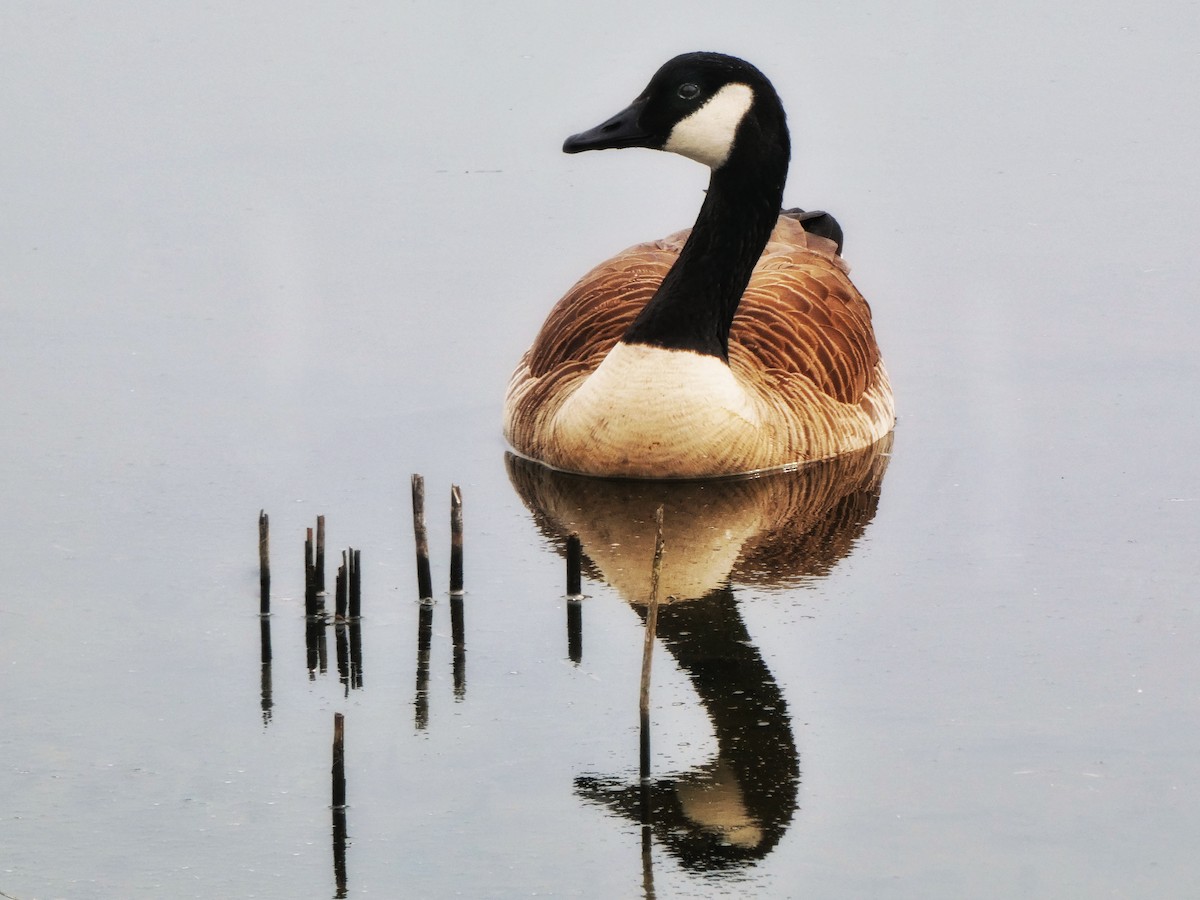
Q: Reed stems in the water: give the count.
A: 10